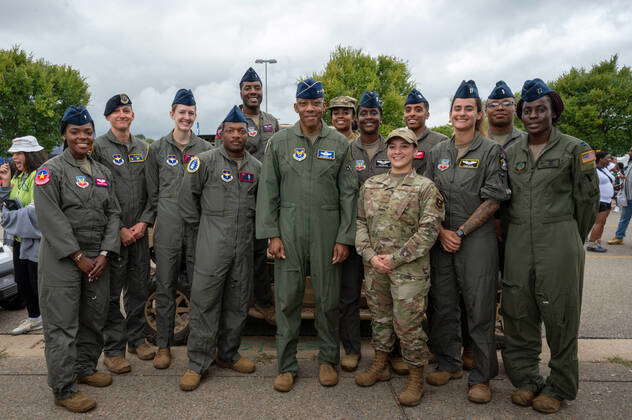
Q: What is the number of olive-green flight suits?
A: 11